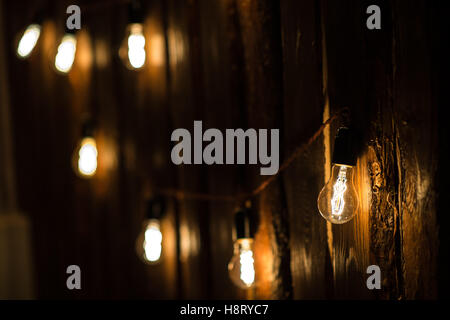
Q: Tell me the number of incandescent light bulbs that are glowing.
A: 7